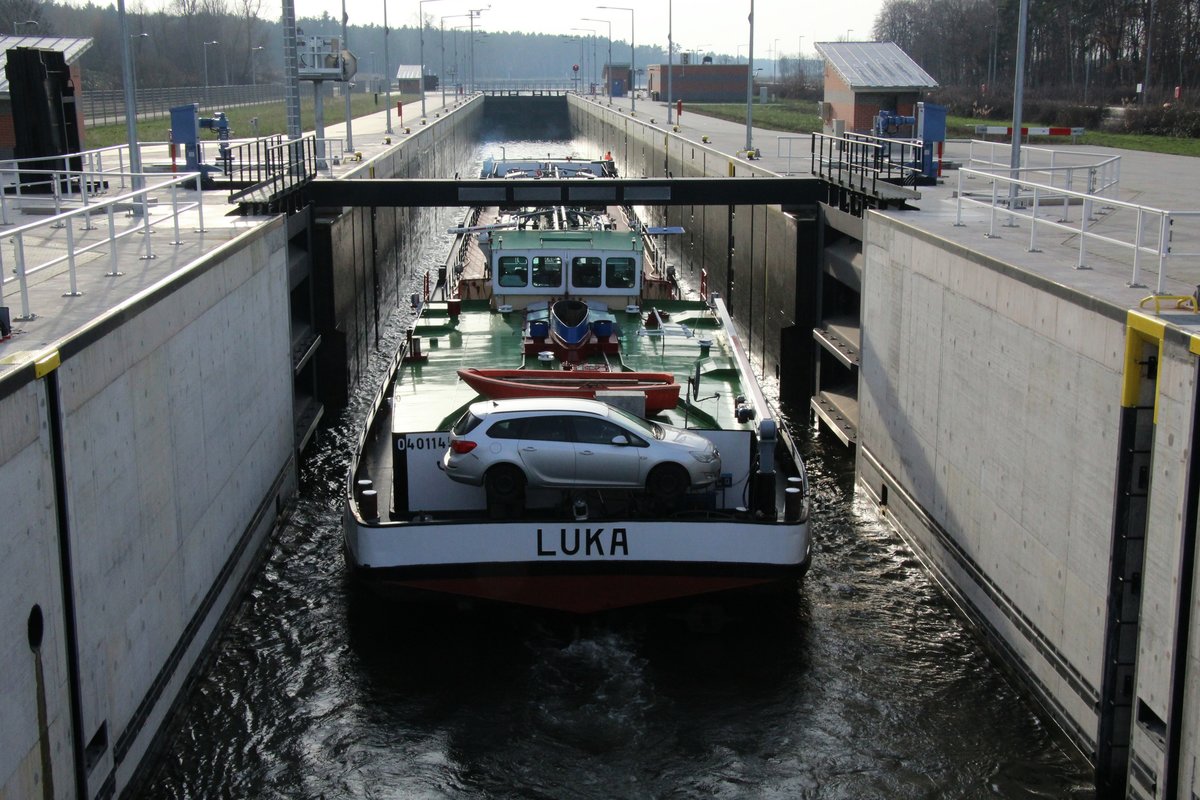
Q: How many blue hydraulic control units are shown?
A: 2